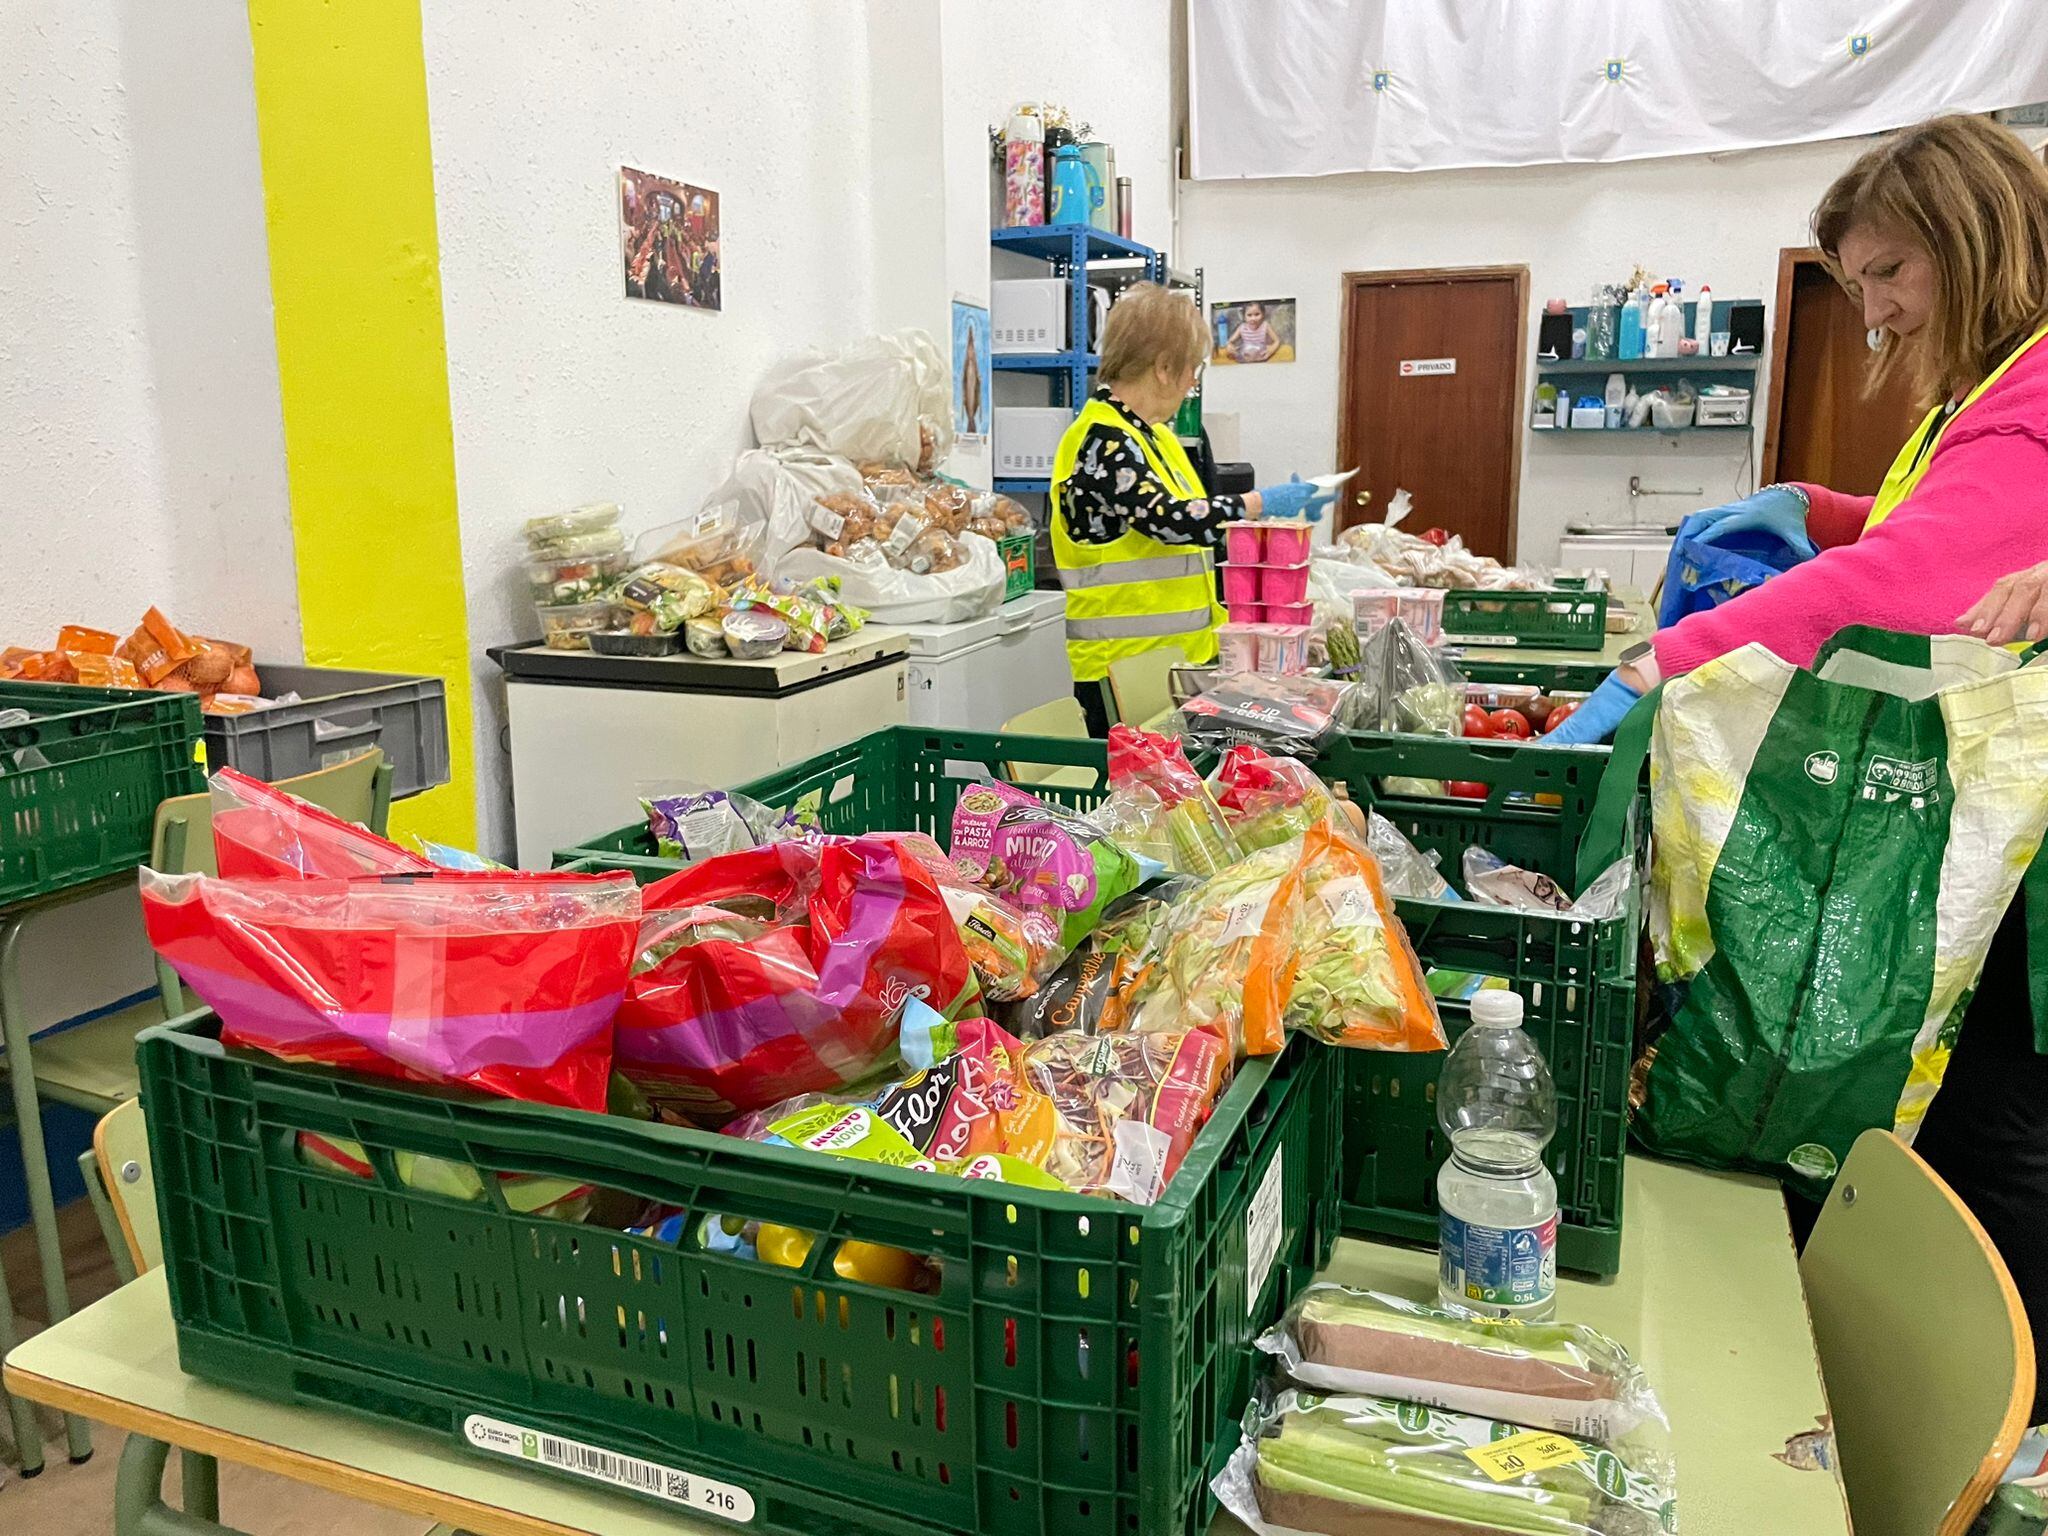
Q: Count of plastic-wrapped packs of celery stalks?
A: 2